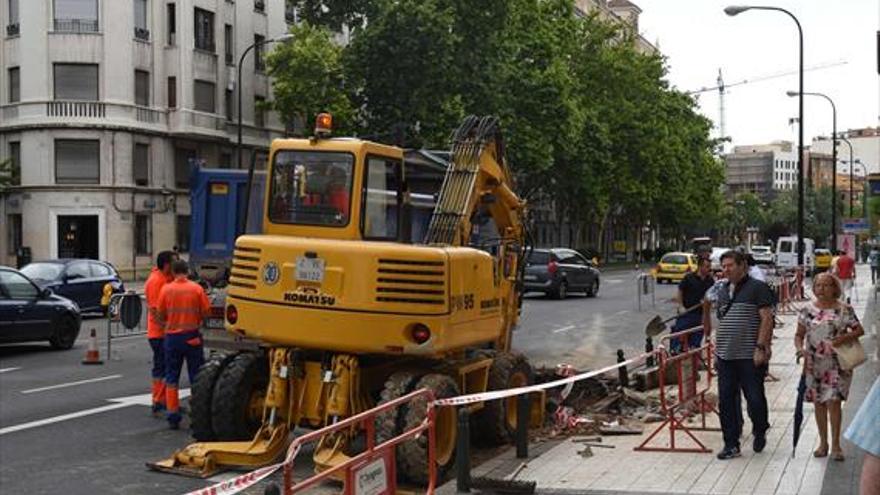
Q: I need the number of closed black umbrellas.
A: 1